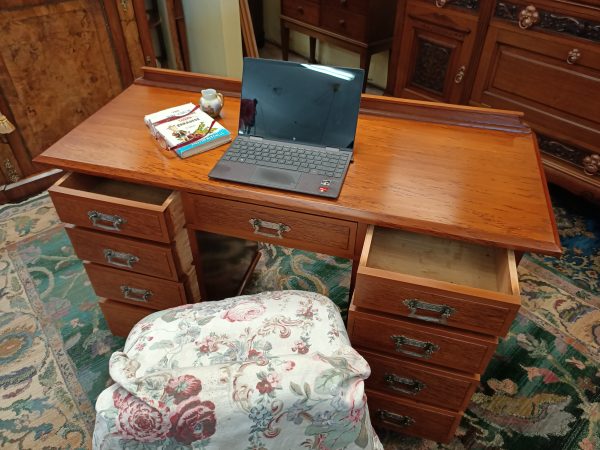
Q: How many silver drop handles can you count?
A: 8